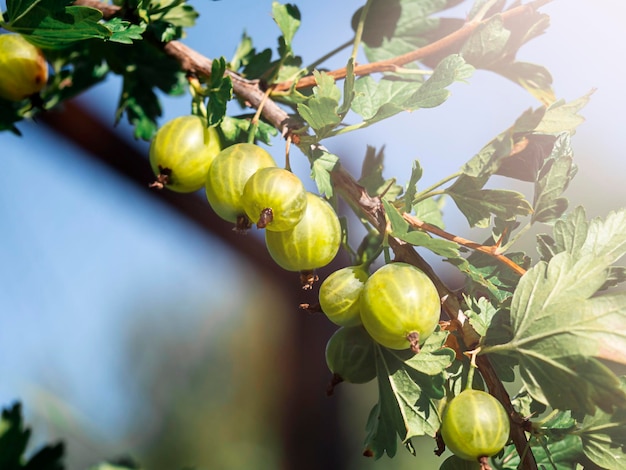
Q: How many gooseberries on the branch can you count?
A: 9